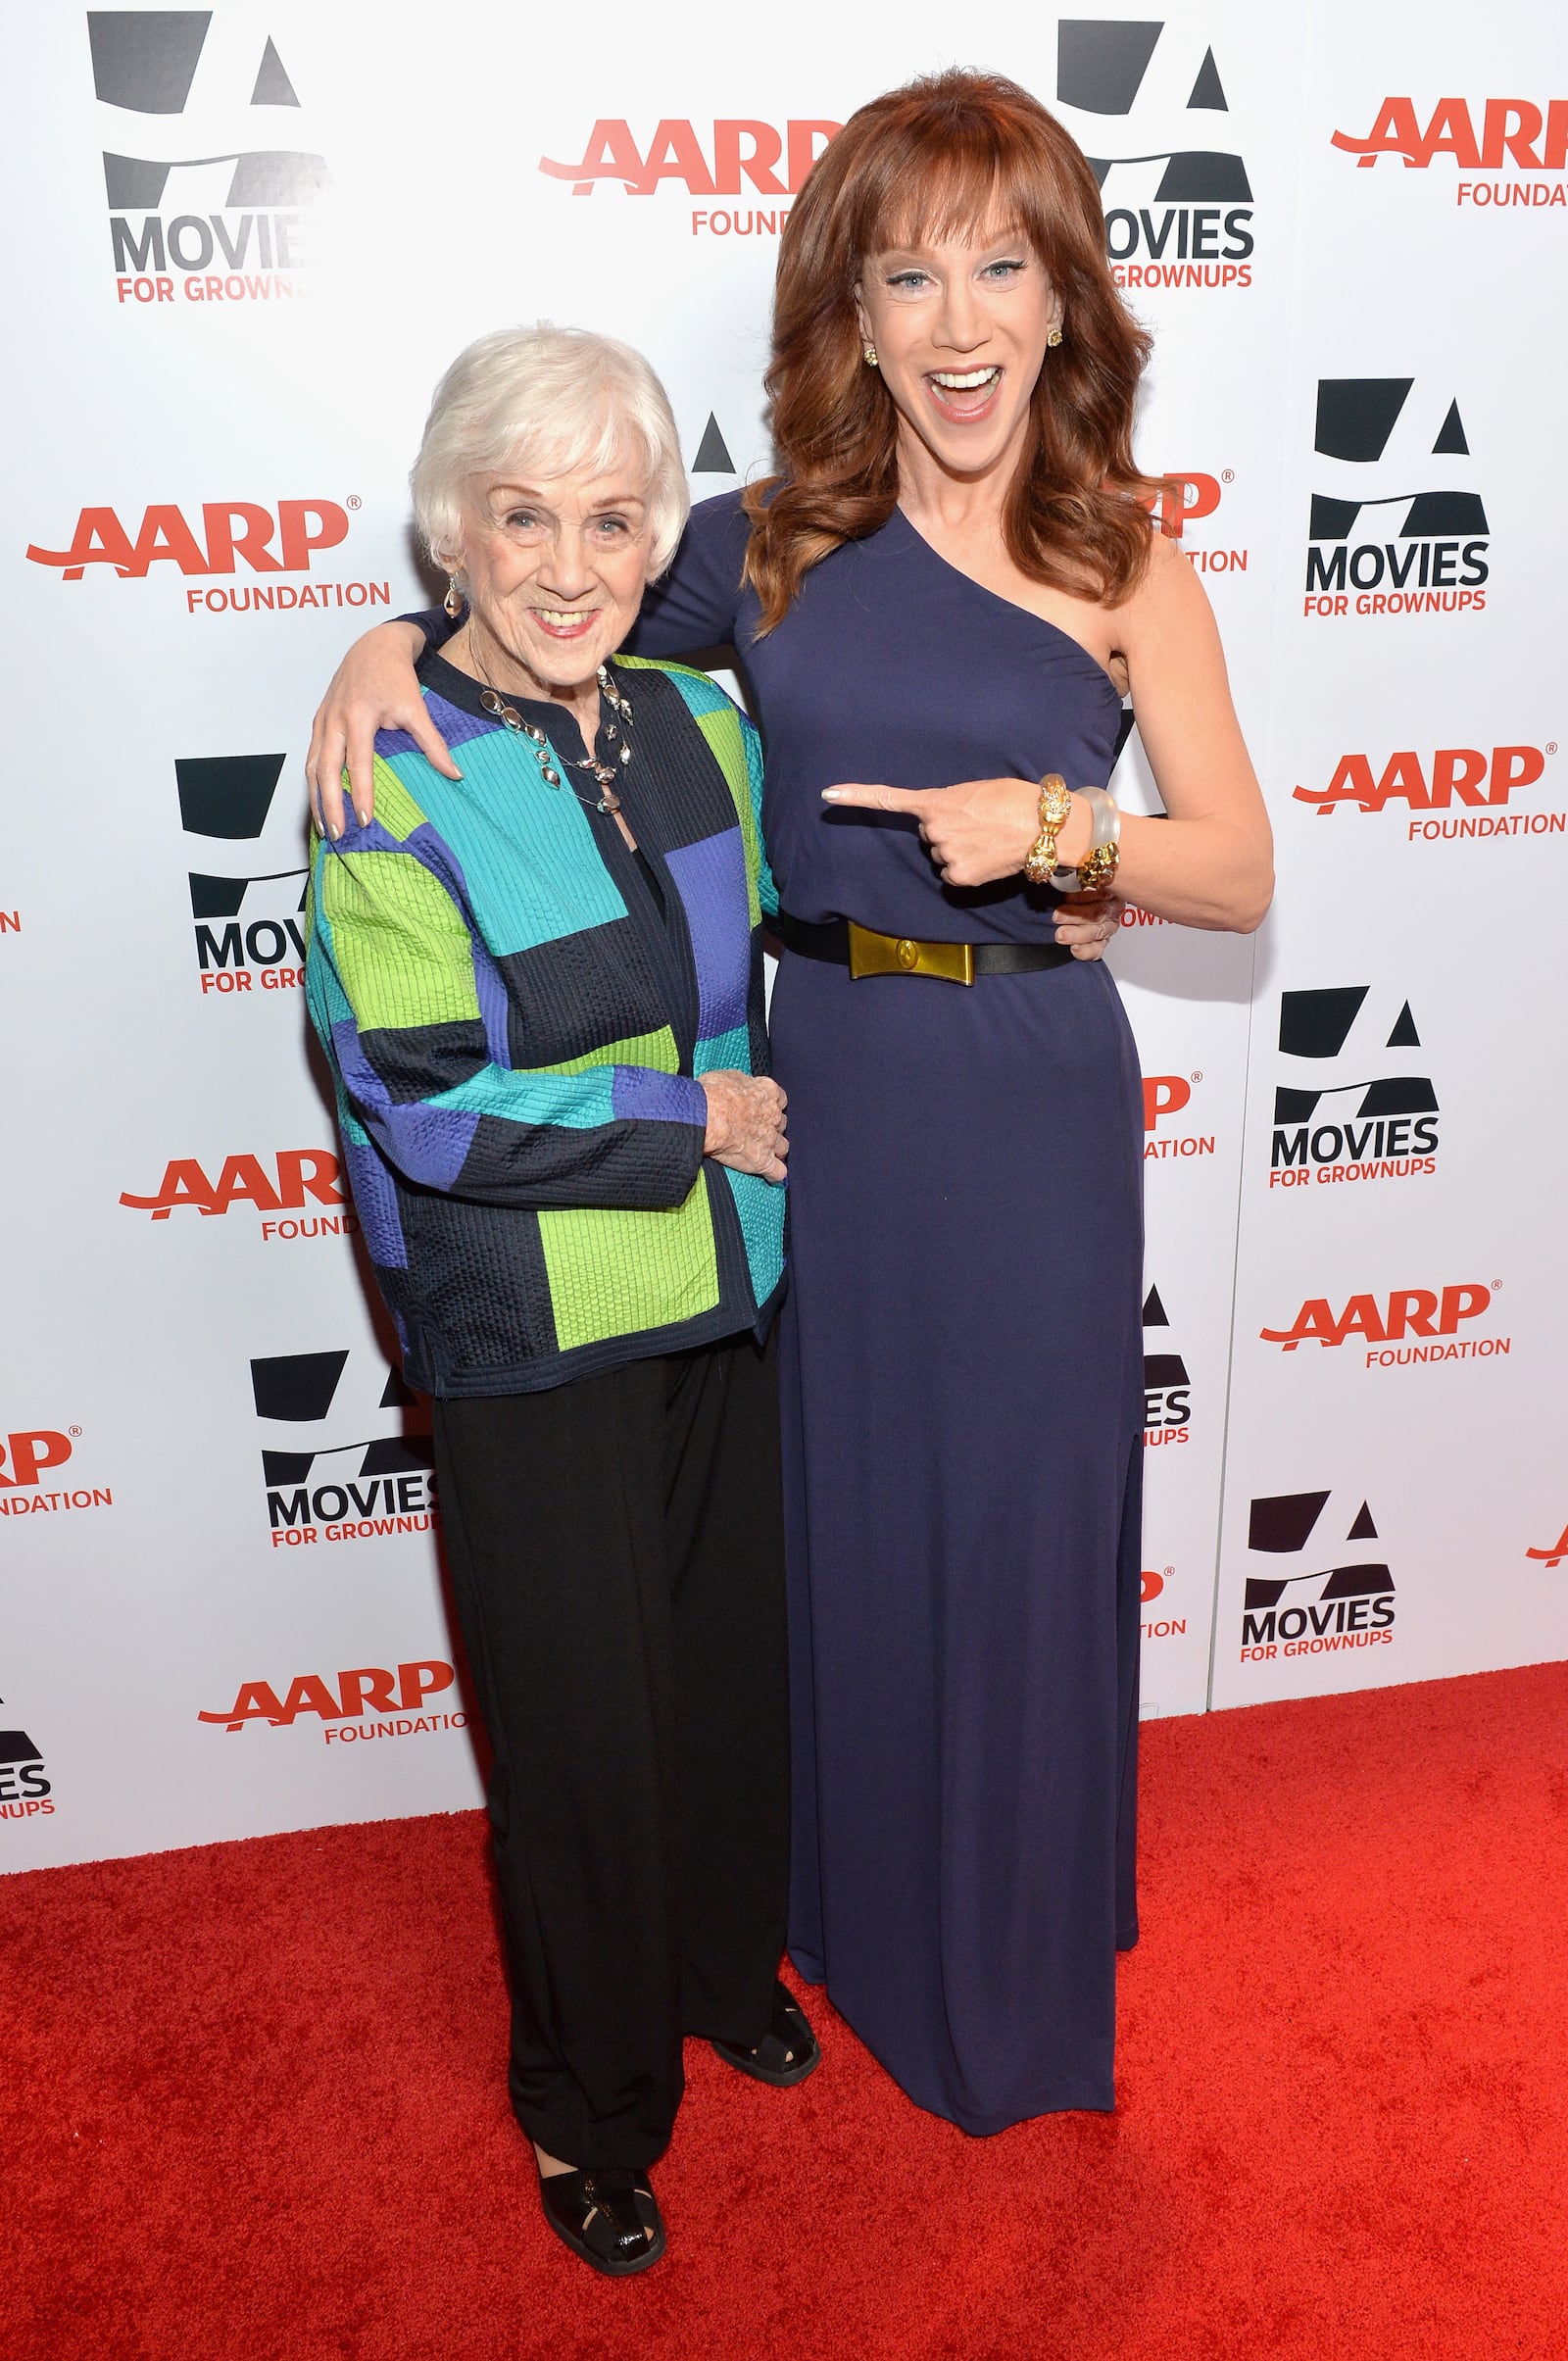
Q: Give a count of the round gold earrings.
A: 2